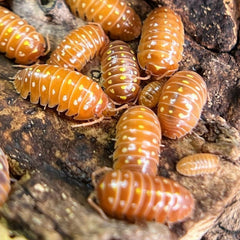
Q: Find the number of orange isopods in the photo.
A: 12